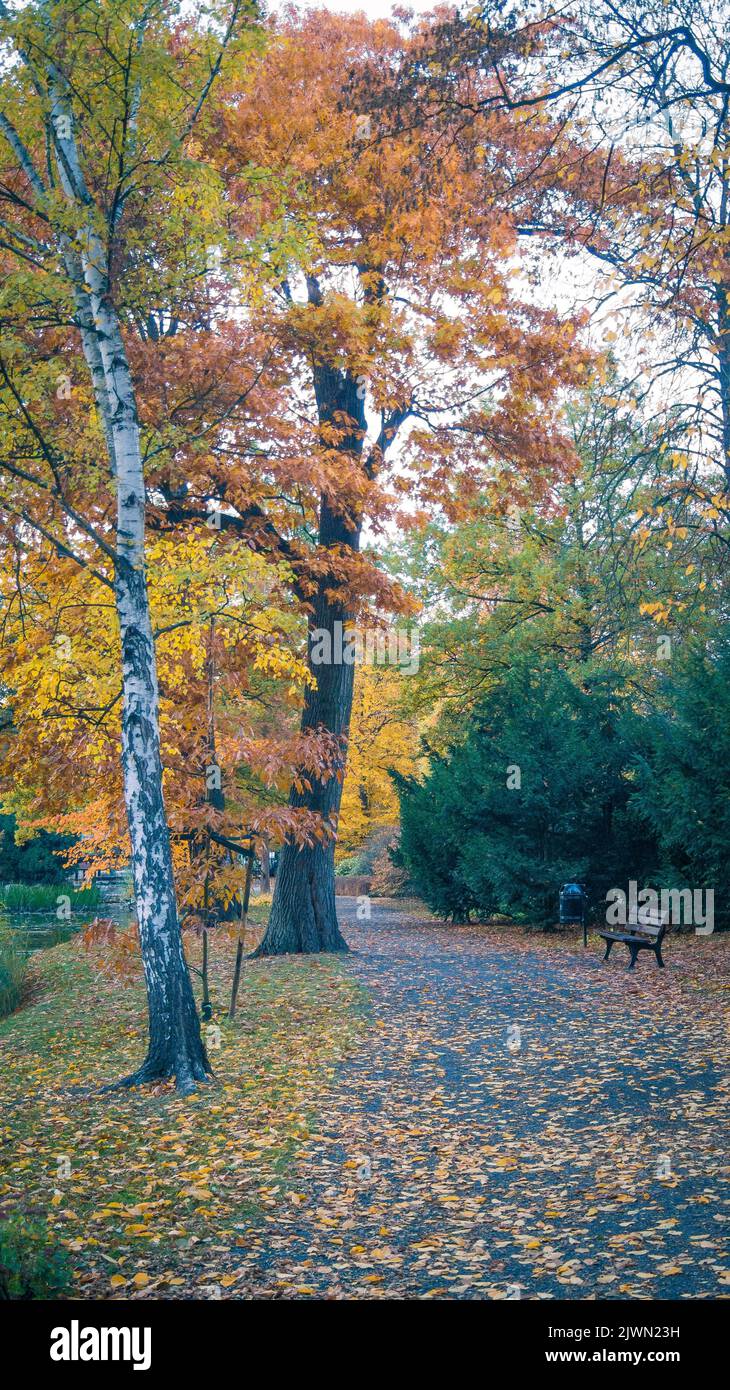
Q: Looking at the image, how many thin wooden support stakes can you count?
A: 2